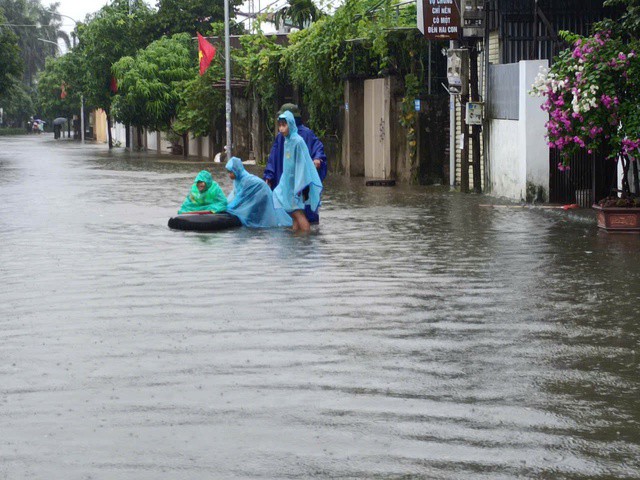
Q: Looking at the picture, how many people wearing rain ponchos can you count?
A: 4